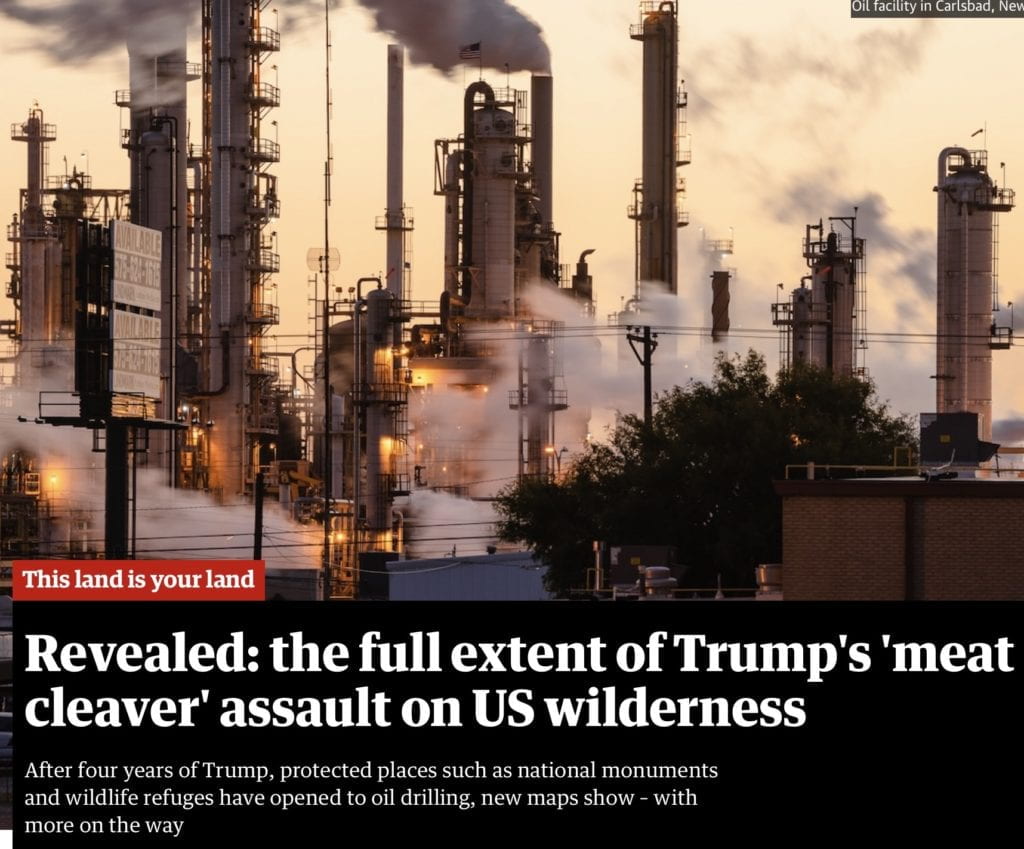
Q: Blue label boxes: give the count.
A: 0